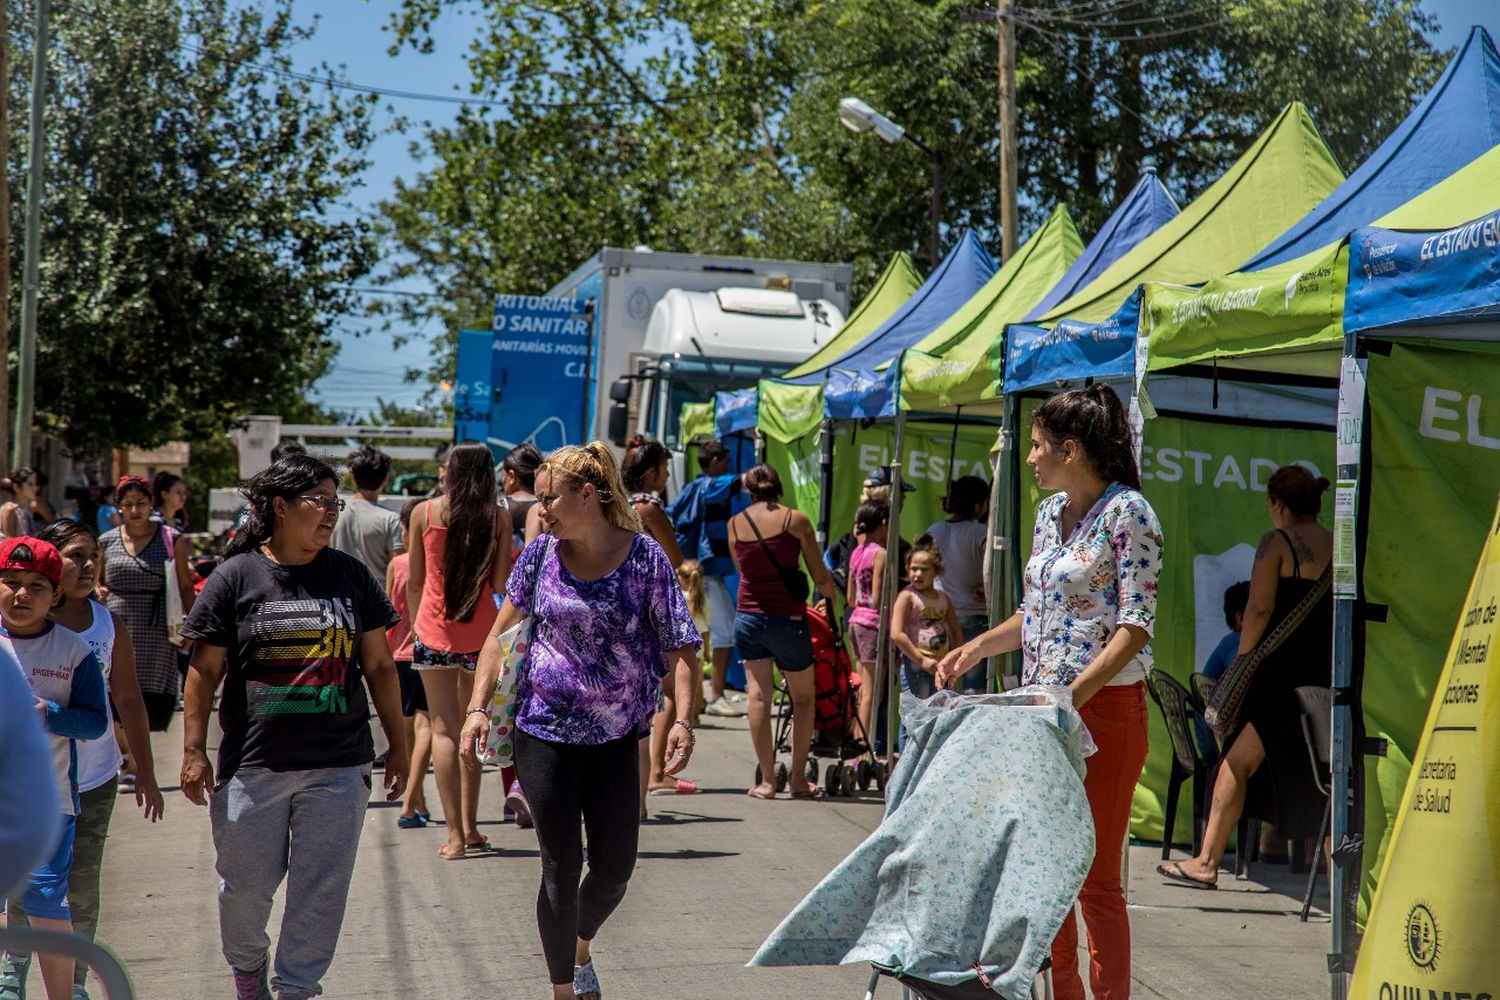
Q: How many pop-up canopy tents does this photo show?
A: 8